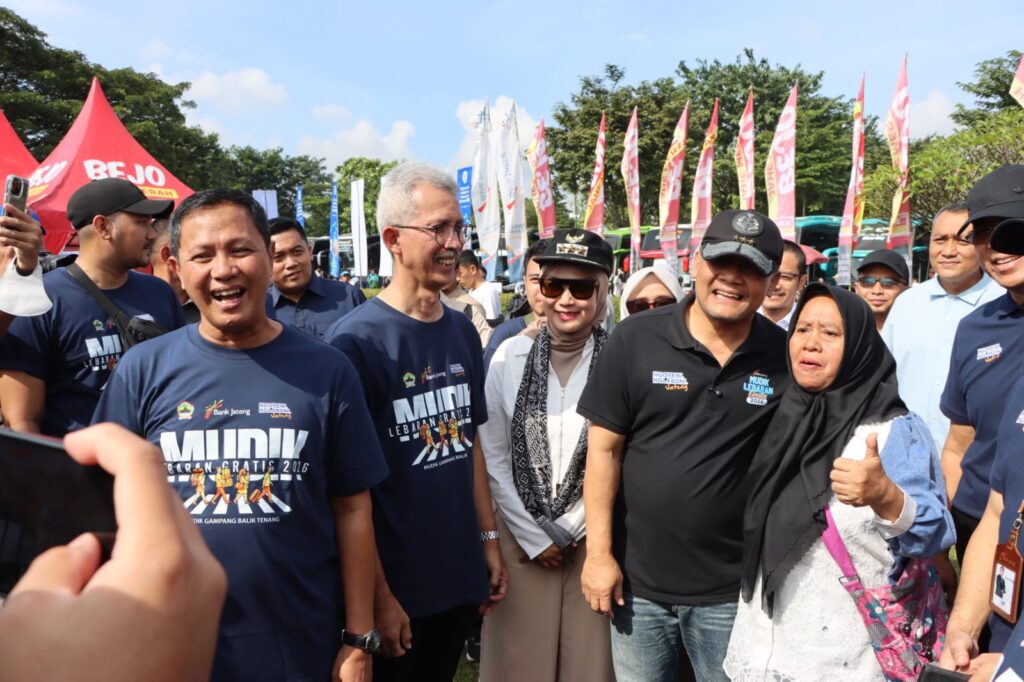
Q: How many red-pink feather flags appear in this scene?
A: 10